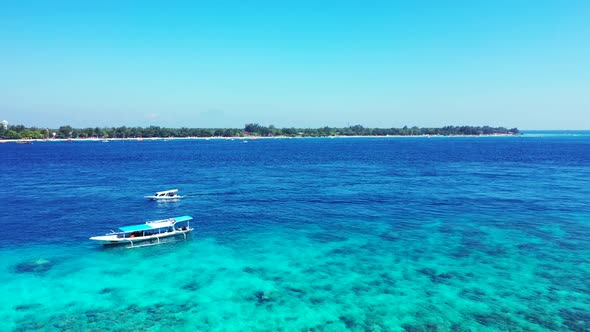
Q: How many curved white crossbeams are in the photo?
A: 3